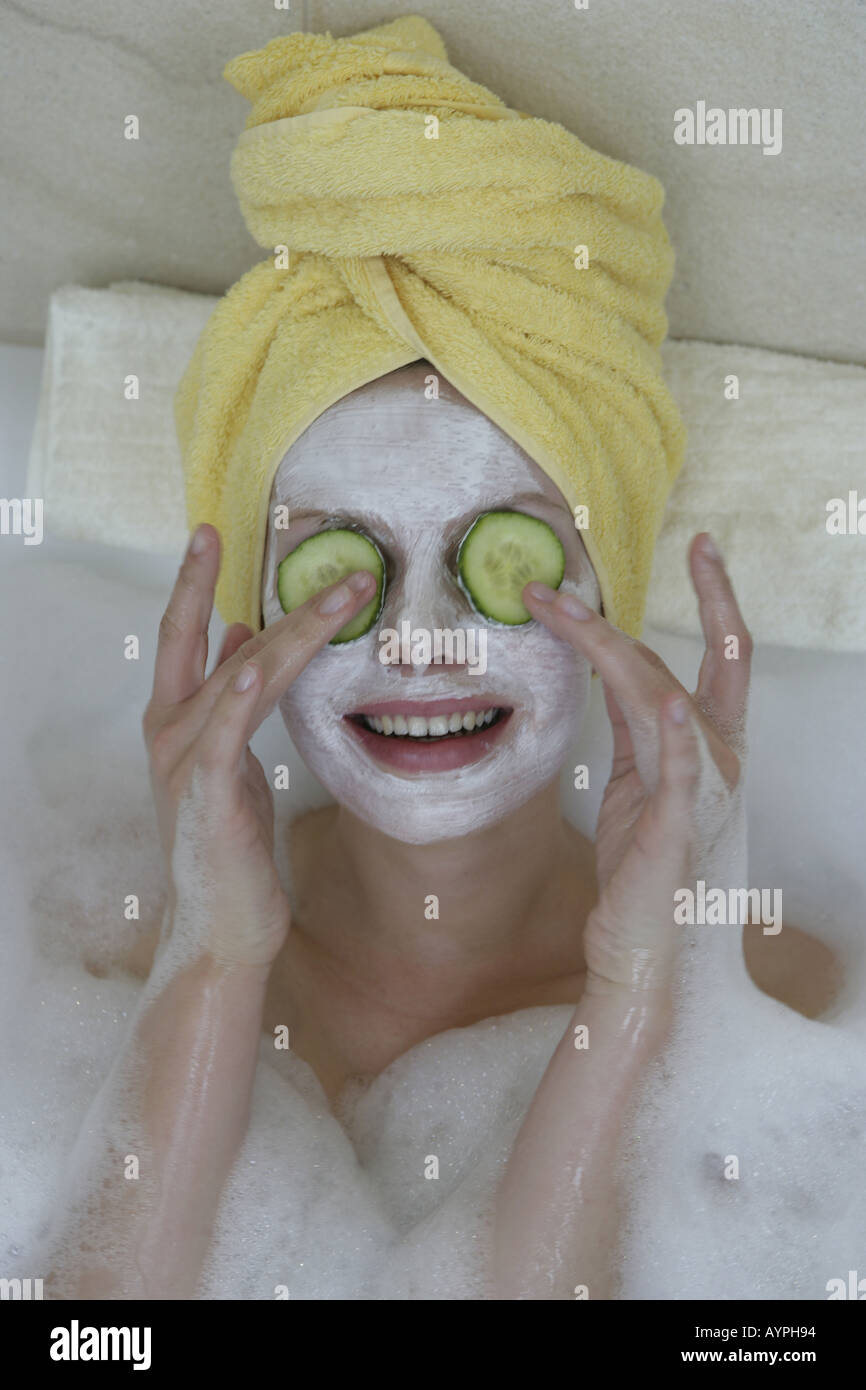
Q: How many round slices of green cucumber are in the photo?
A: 2